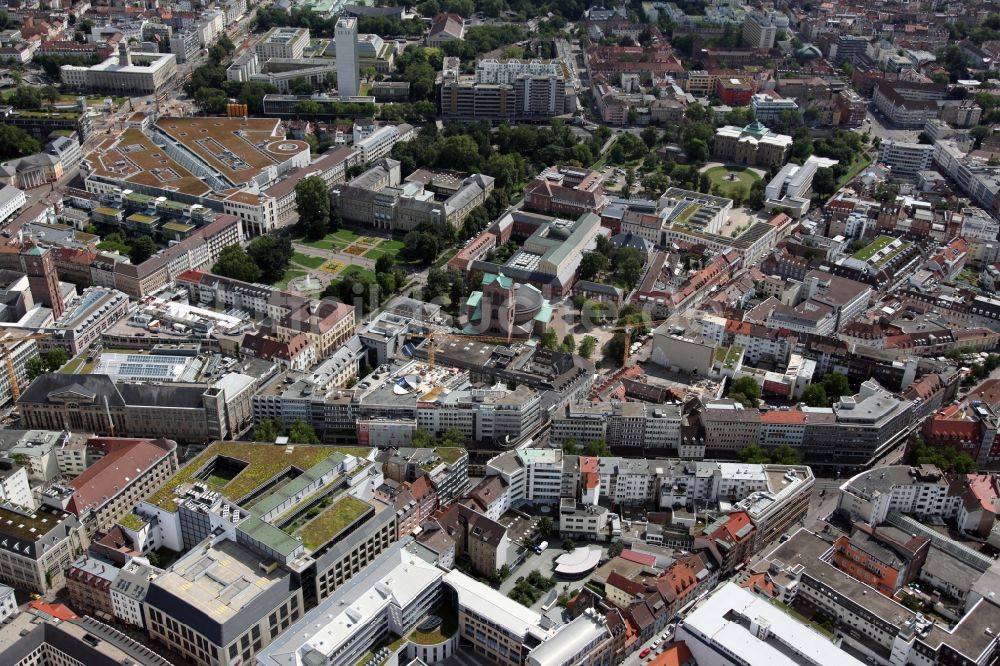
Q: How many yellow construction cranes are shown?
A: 3